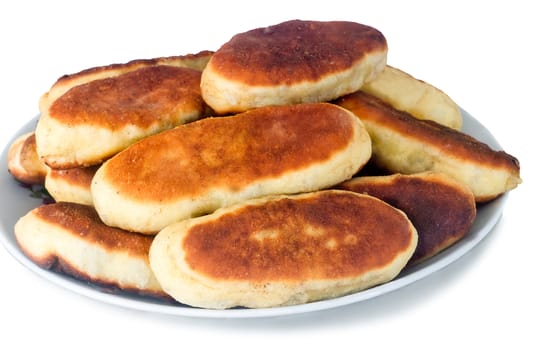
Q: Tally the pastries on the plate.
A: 11